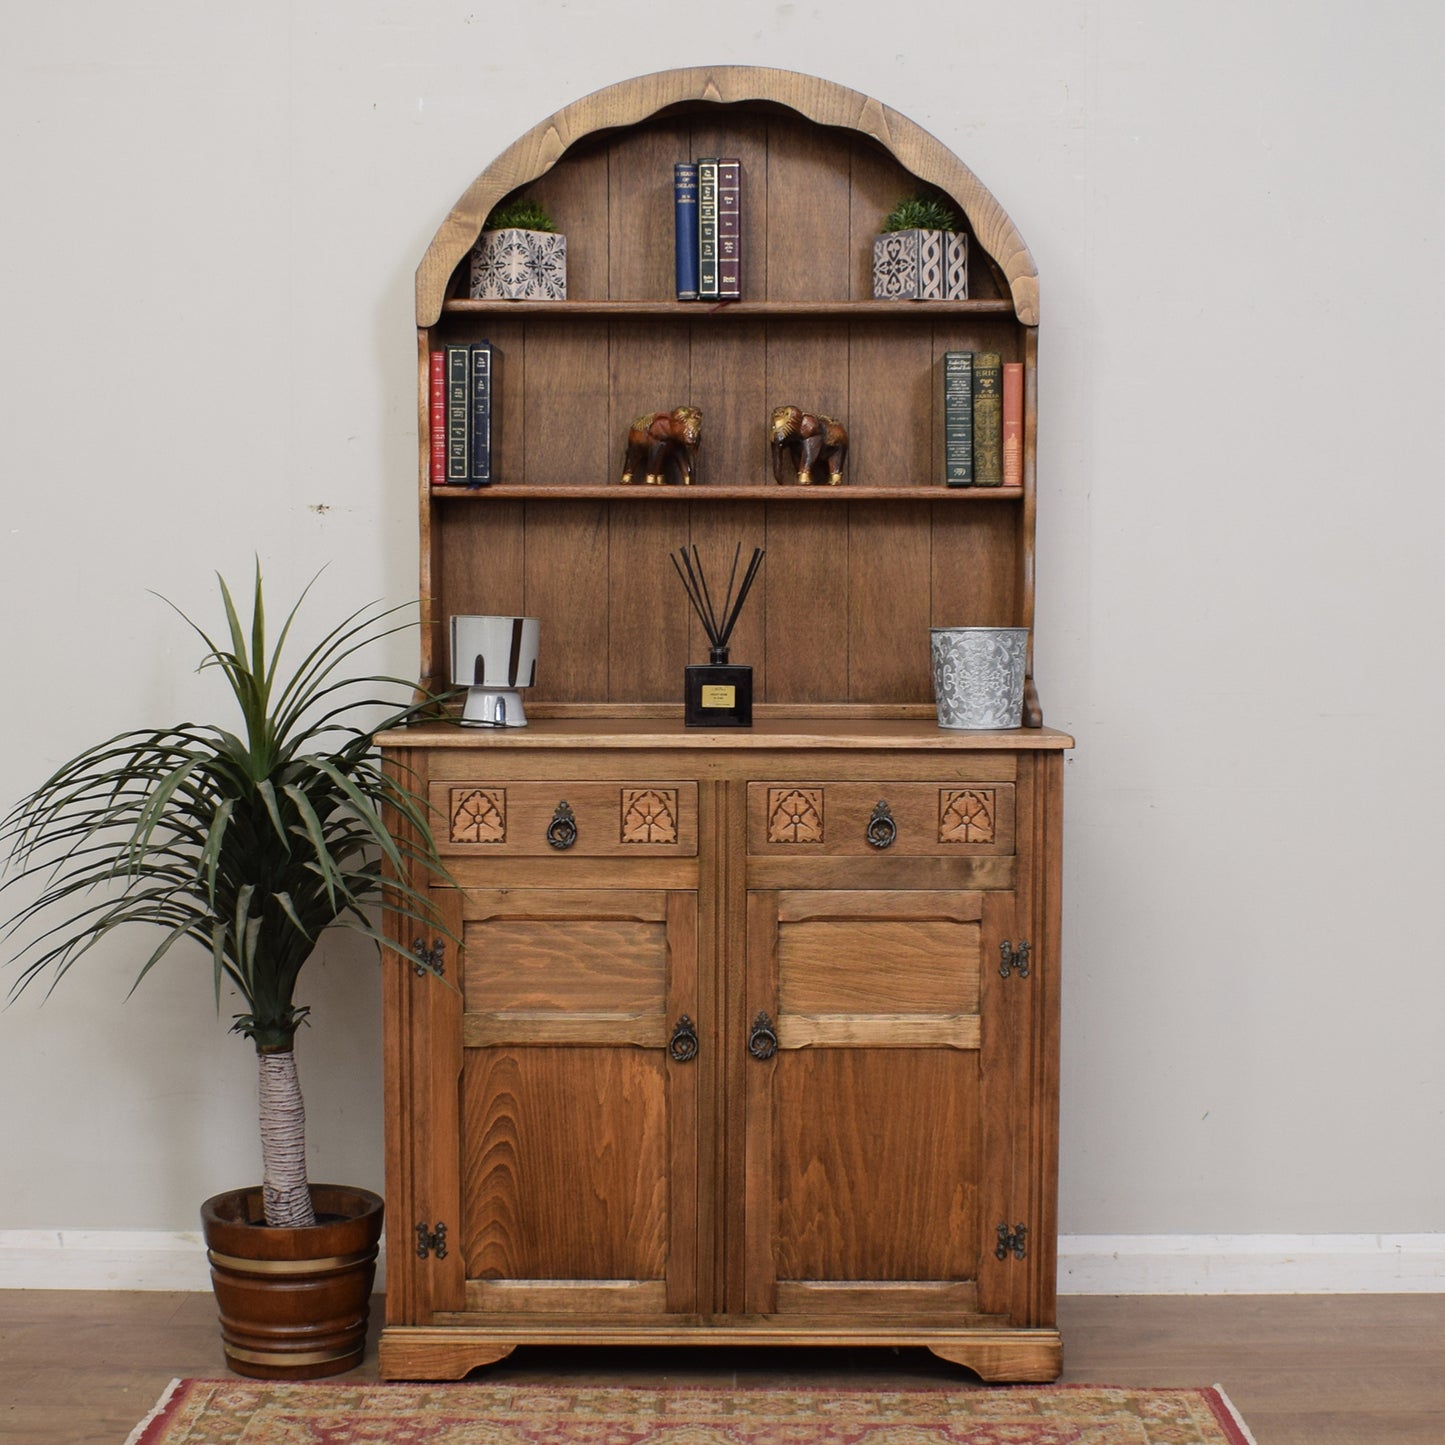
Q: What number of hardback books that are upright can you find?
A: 9